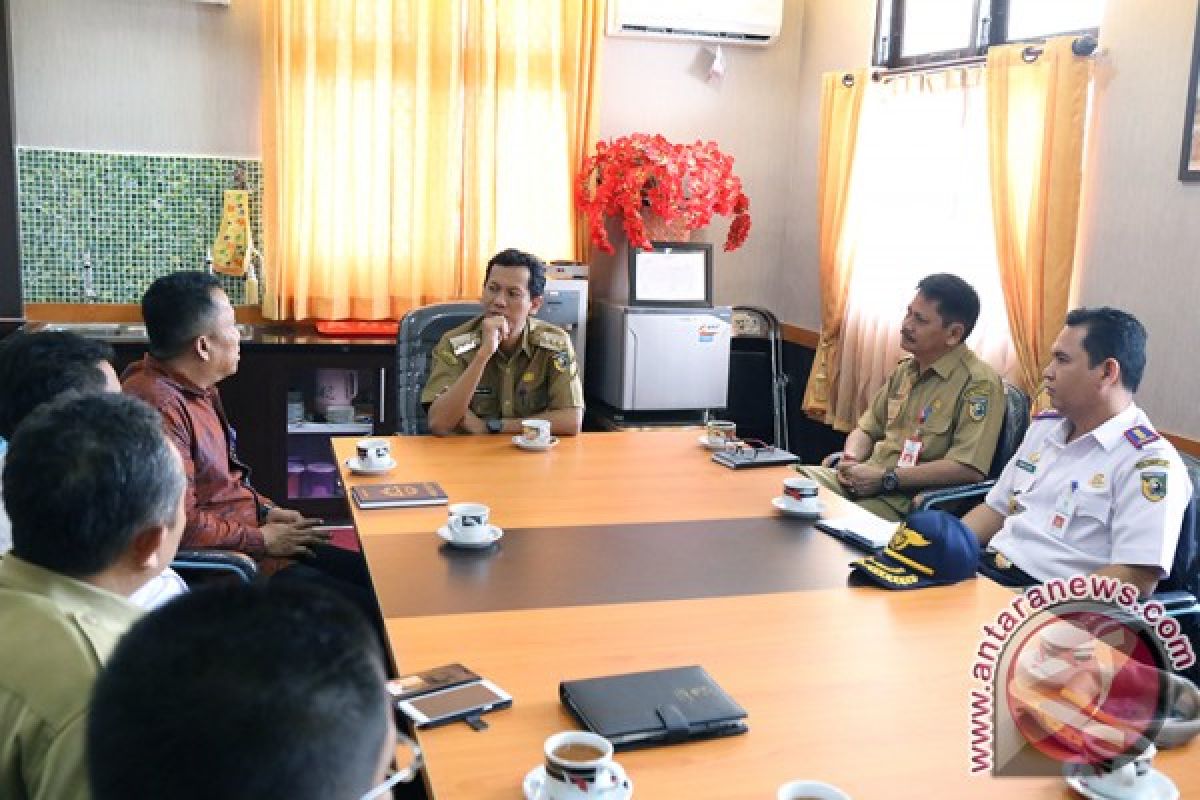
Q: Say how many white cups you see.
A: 8